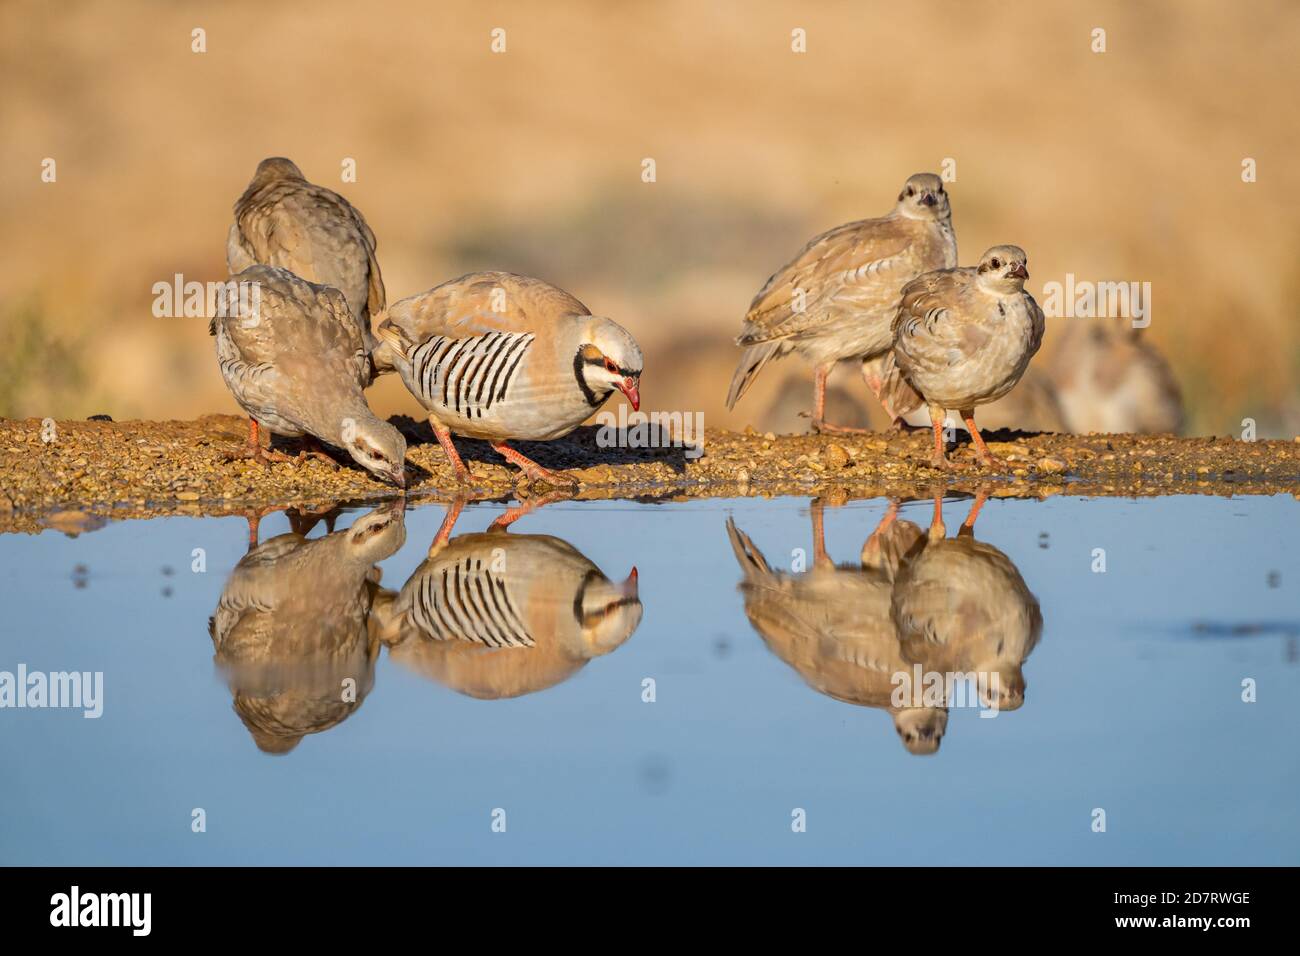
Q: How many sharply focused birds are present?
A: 5